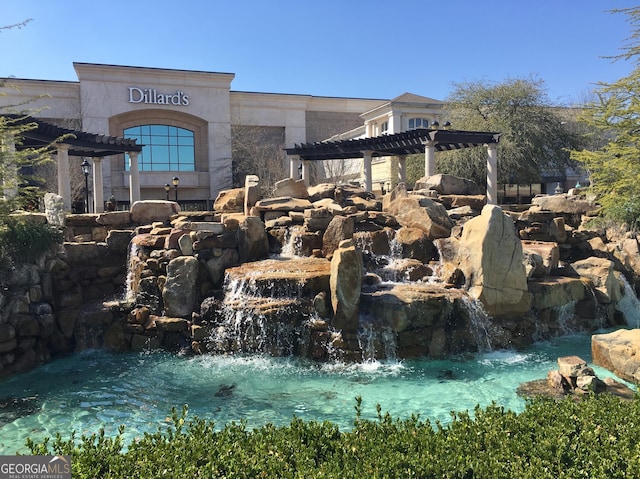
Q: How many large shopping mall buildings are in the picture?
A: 1